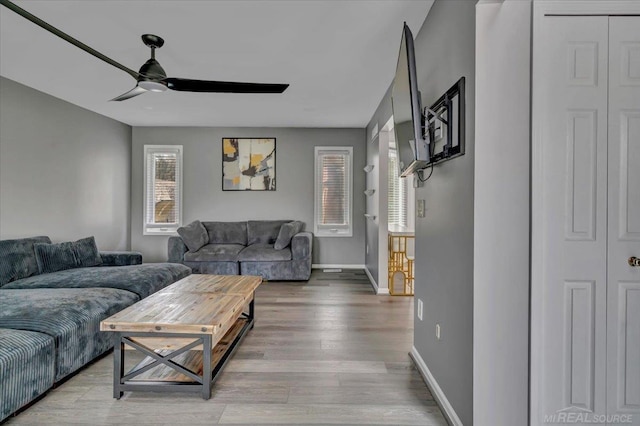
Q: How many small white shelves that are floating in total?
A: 3